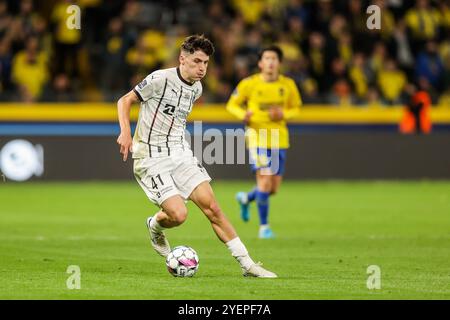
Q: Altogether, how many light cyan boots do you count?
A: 2